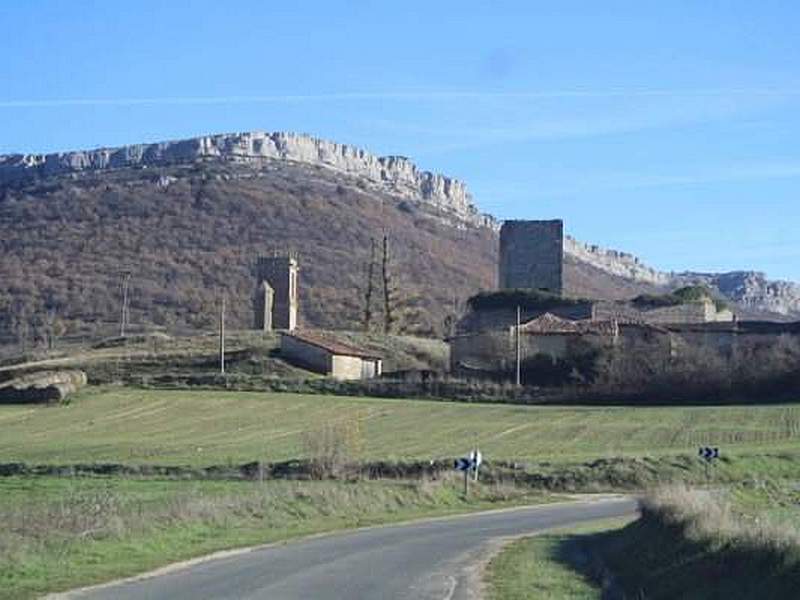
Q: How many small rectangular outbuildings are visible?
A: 1